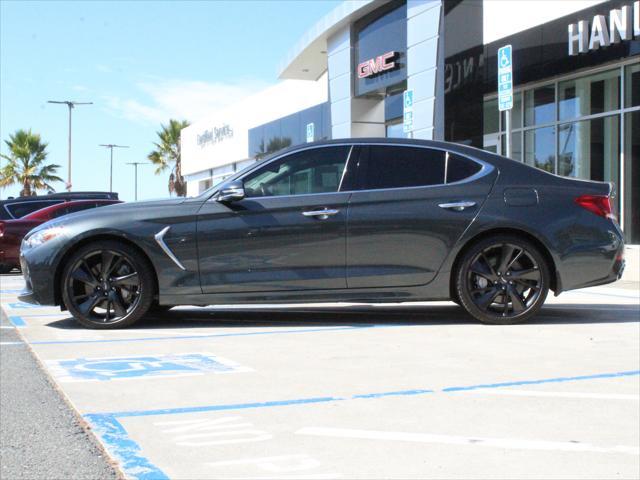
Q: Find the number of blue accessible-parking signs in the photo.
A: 3